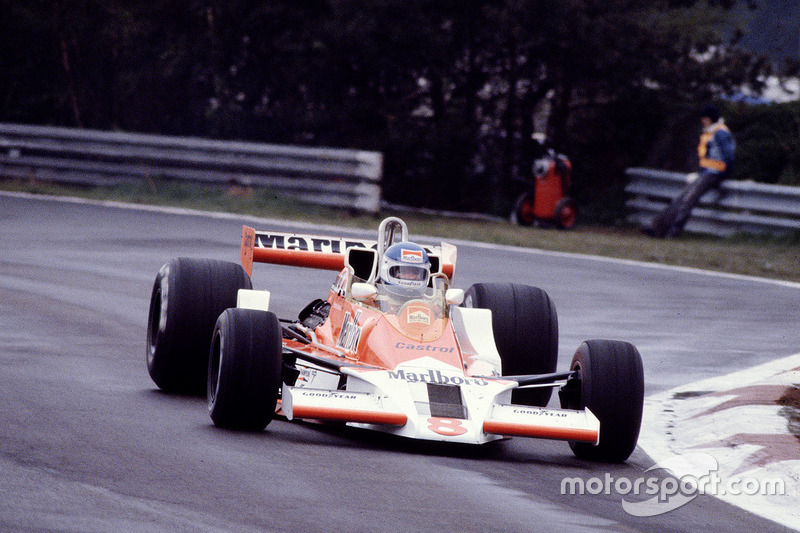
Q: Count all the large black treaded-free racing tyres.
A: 4